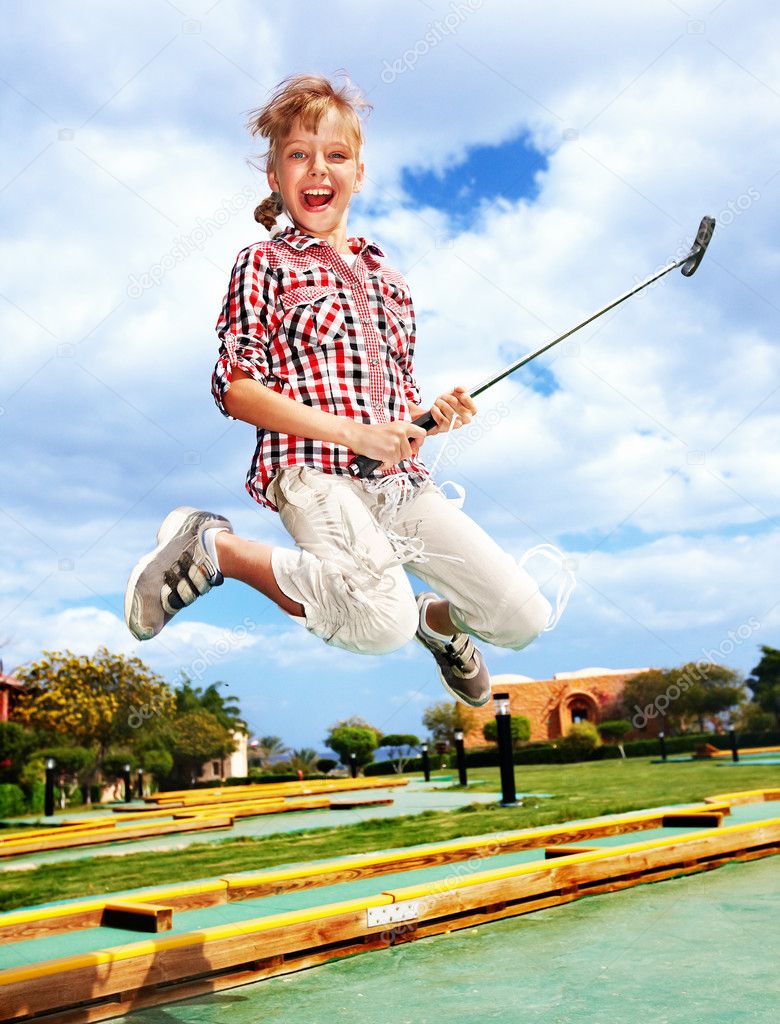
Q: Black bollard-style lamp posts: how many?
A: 9